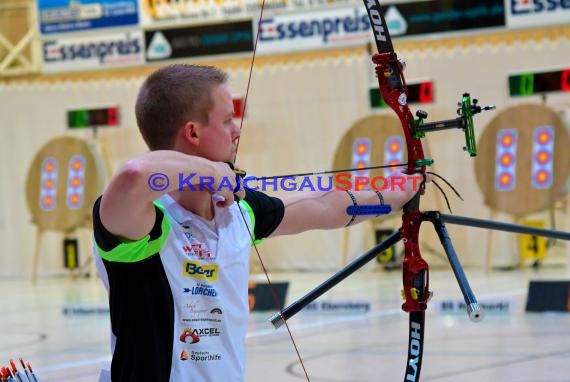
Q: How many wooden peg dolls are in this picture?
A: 0